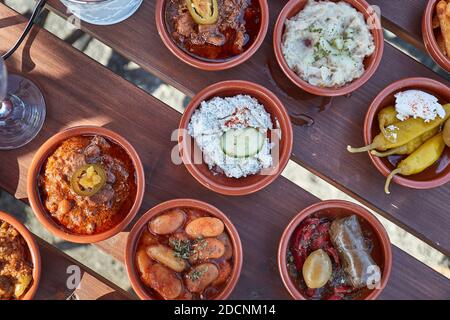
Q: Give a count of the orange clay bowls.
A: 9